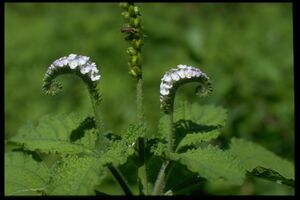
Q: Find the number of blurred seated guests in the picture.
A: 0